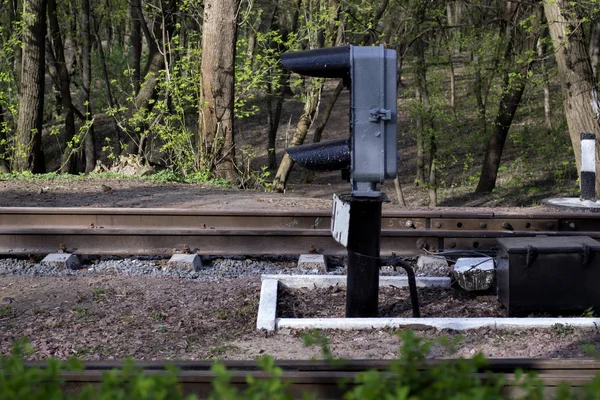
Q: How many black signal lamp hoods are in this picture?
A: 2